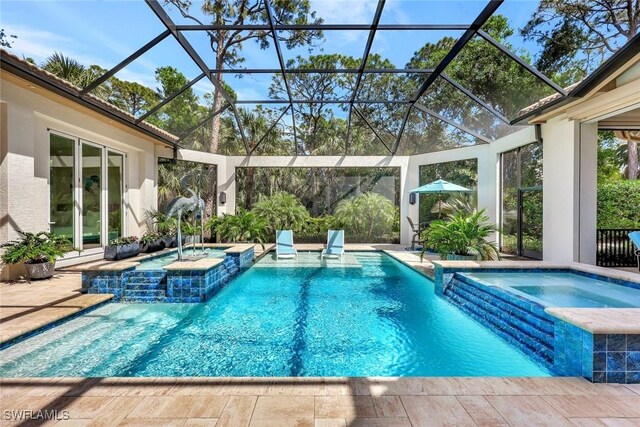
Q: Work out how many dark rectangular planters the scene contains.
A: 3